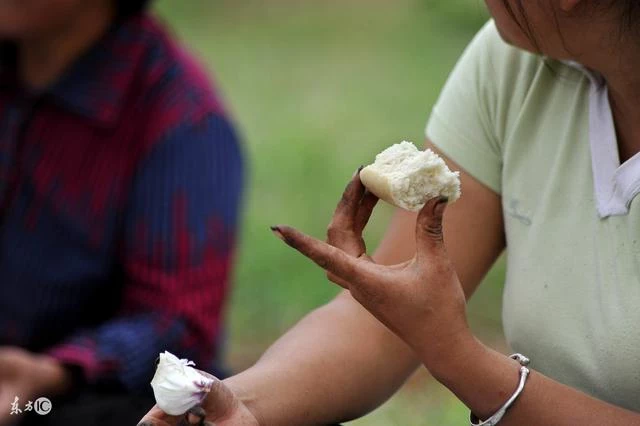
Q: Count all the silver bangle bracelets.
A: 1